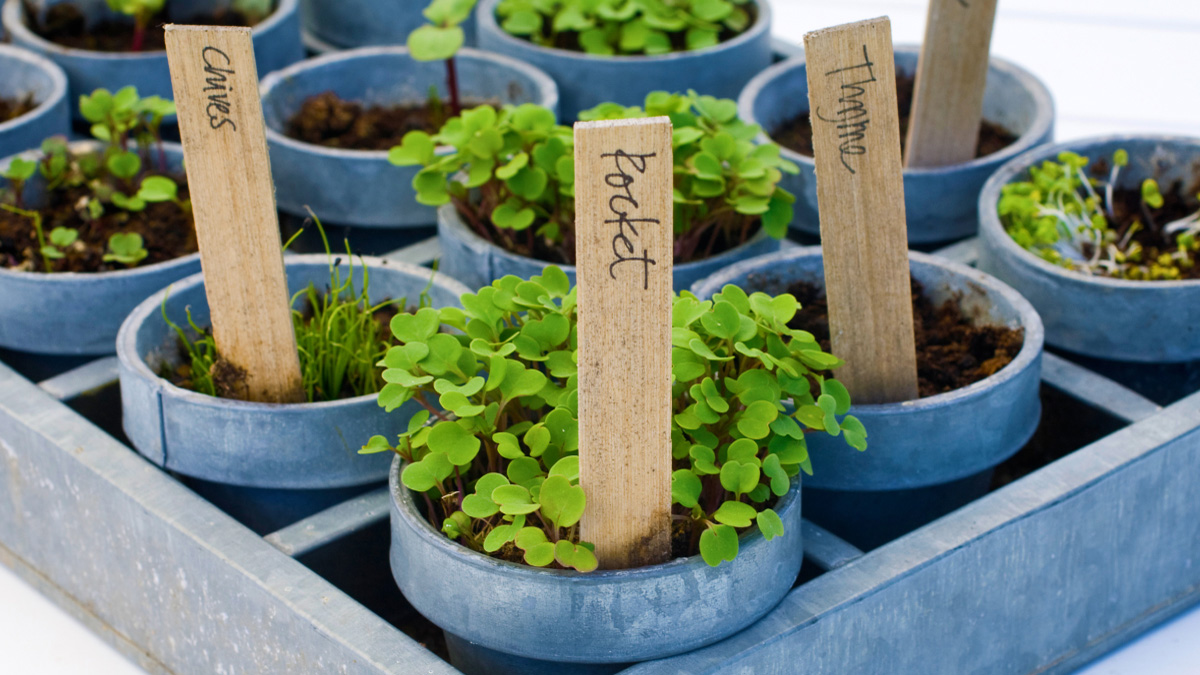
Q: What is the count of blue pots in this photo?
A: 12